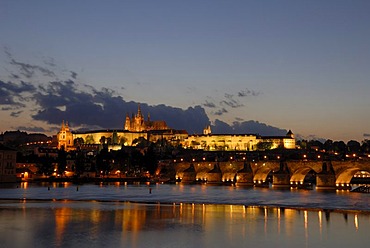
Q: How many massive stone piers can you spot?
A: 5